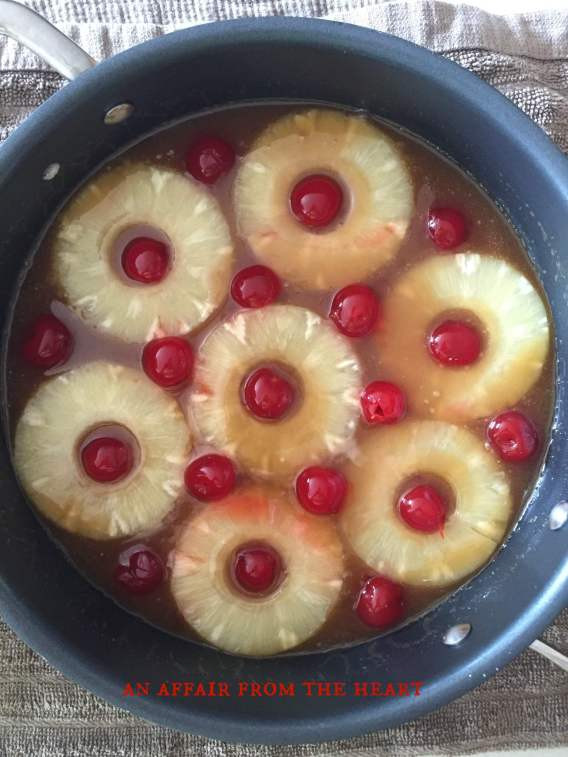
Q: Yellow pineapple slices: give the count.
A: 7